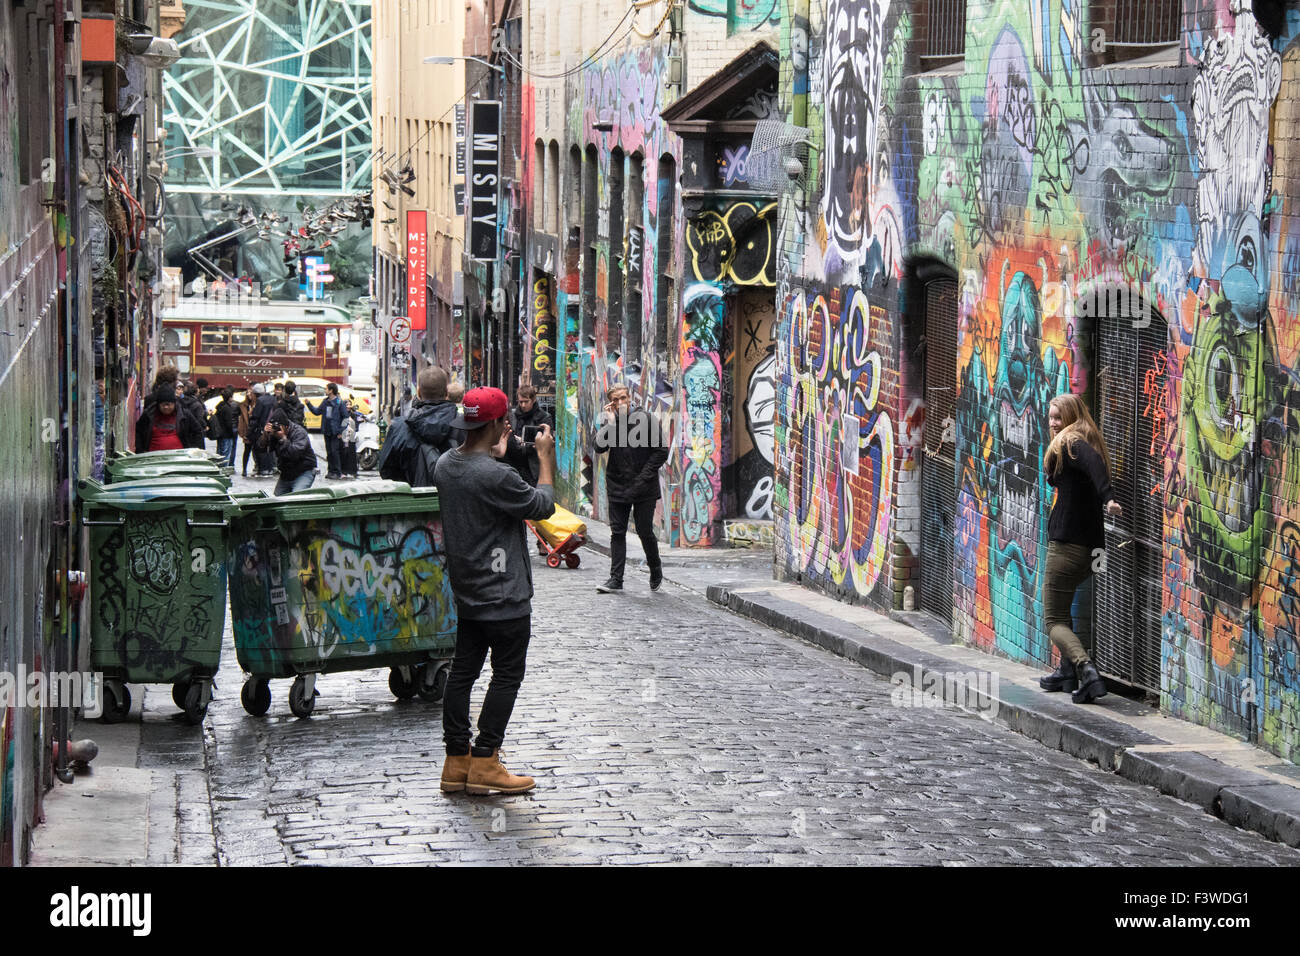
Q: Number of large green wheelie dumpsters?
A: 4